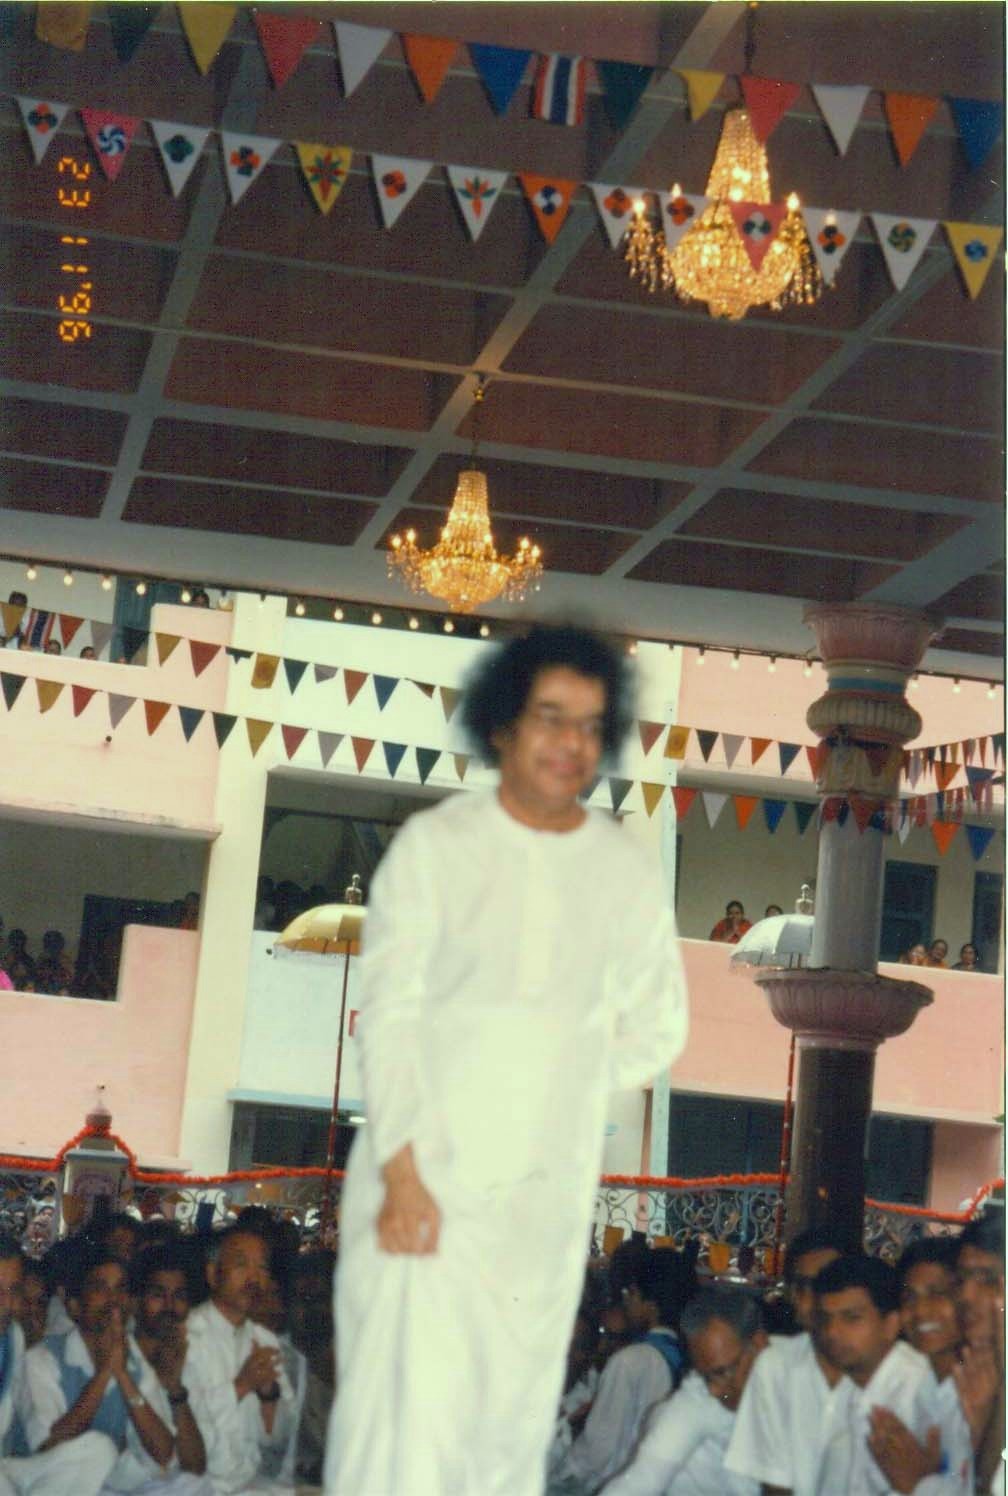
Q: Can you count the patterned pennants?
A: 14